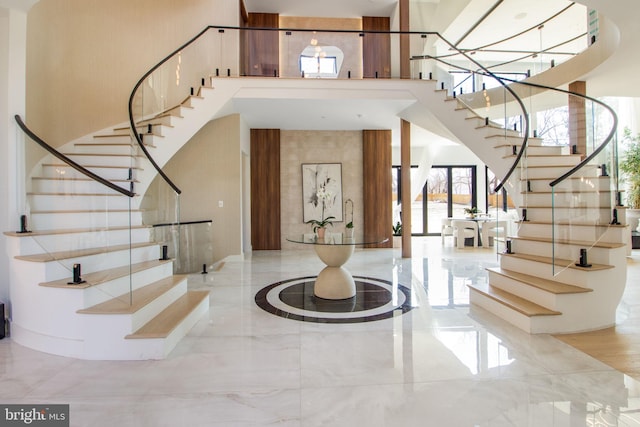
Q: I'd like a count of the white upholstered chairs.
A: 3